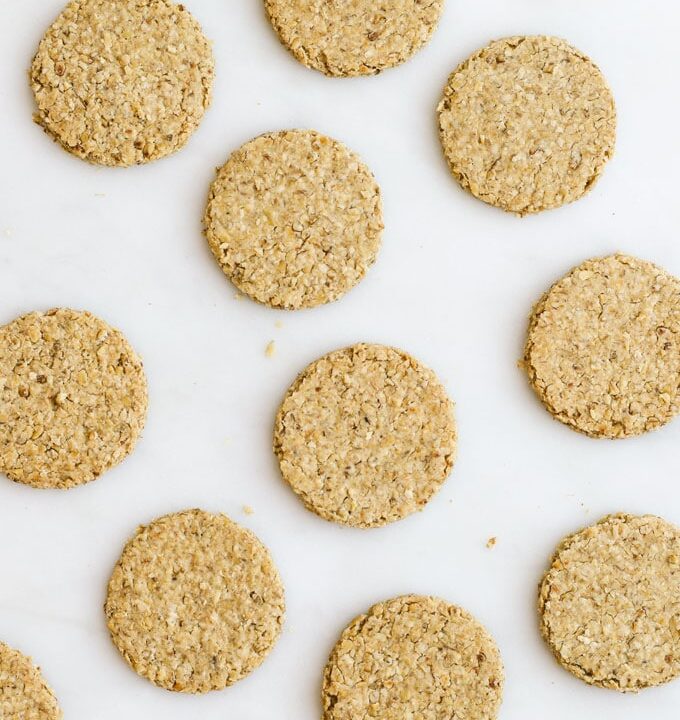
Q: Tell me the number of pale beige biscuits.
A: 11